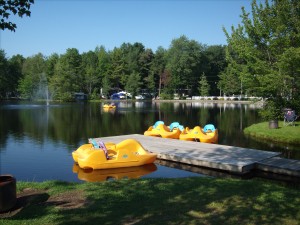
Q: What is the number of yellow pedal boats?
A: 4